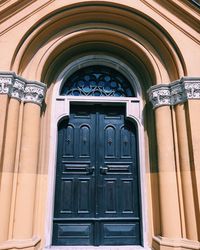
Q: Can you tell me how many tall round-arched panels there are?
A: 4